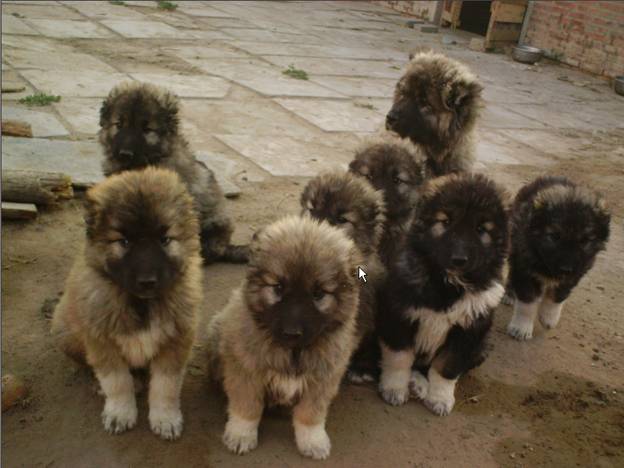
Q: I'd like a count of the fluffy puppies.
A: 8